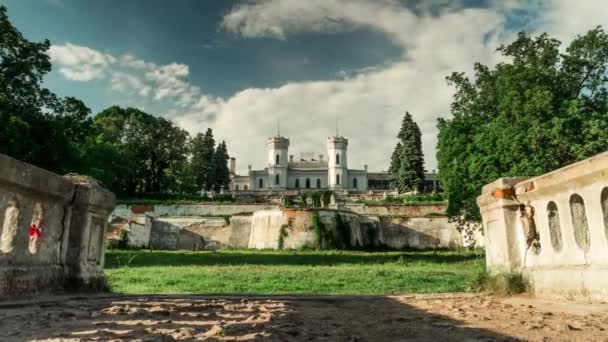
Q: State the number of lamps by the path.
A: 0